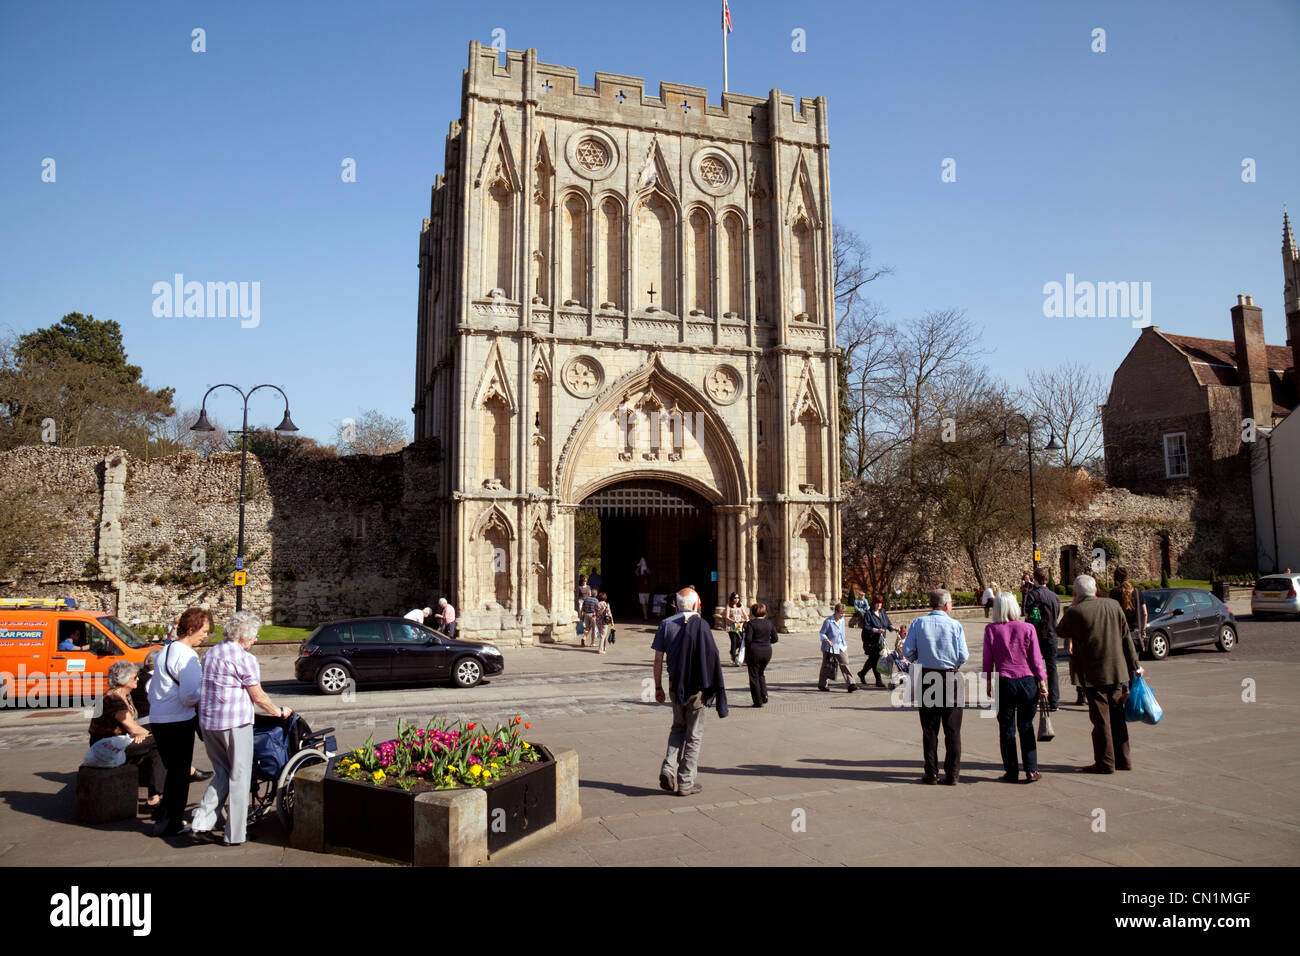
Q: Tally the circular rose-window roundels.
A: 4